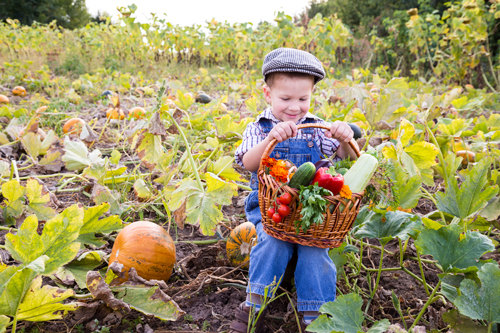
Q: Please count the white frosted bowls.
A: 0